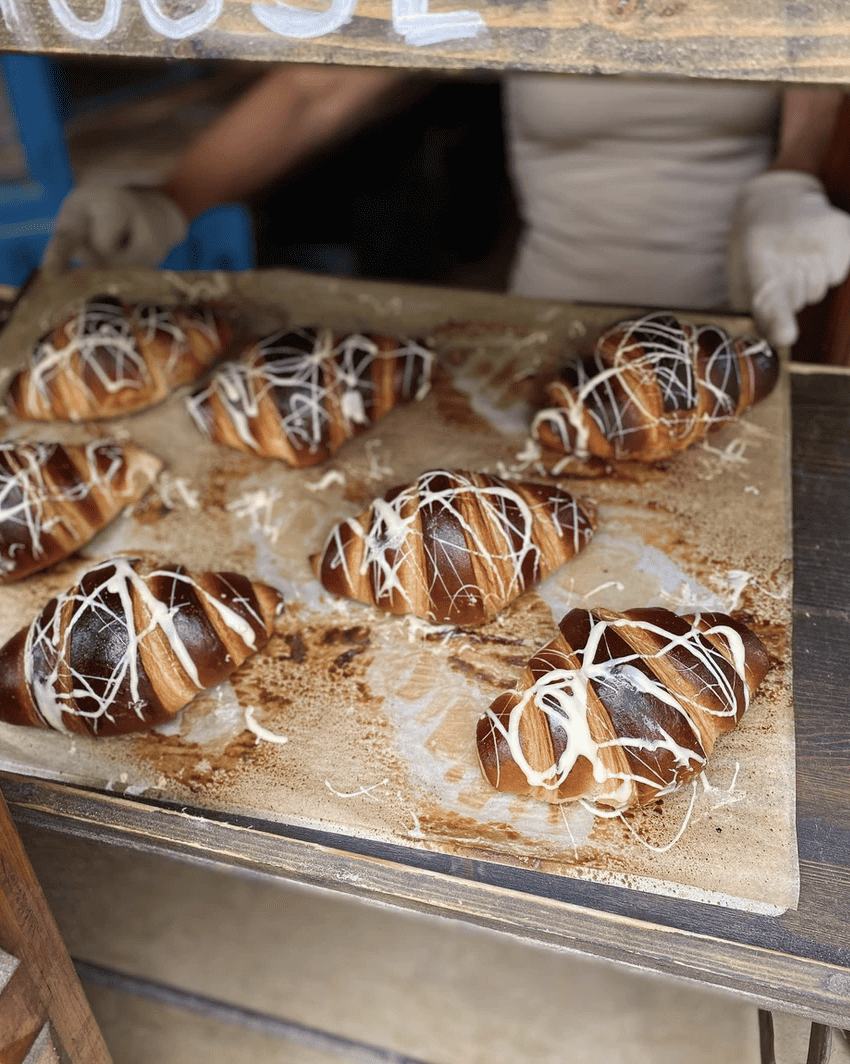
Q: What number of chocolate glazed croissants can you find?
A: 7